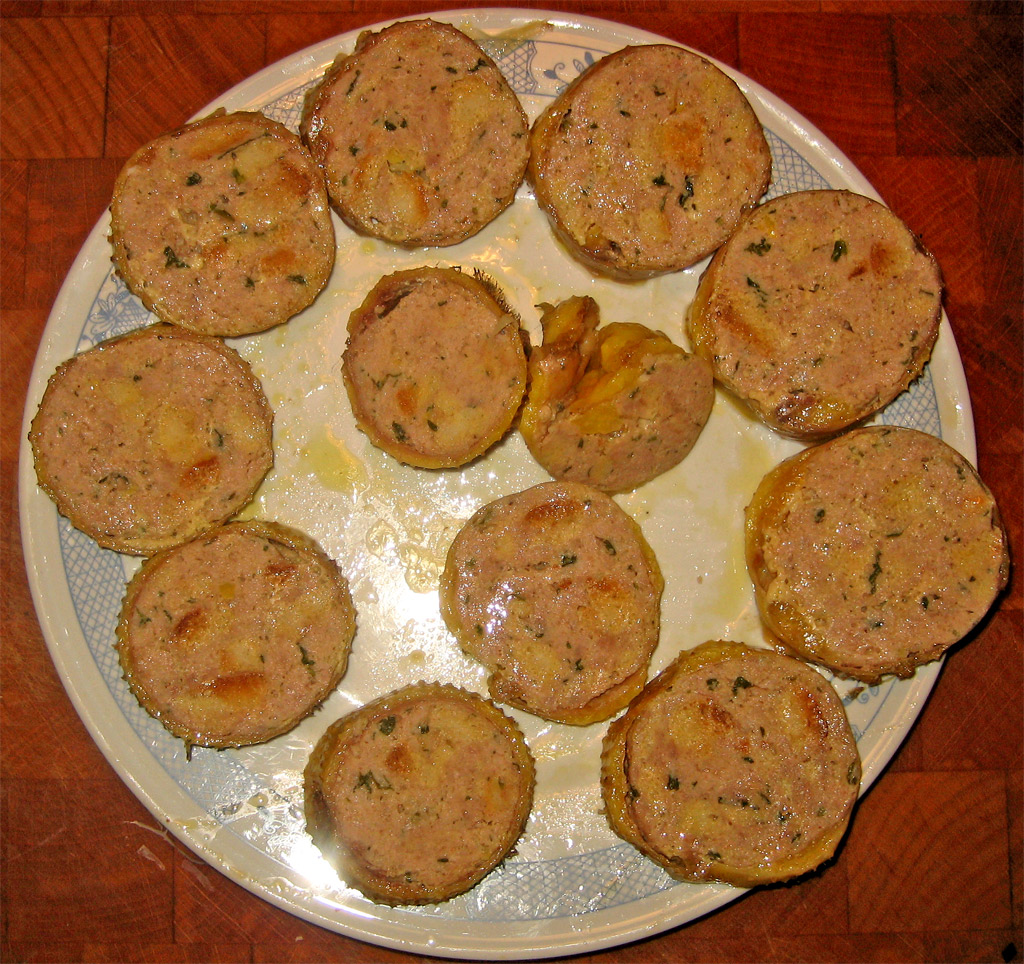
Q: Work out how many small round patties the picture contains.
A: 12